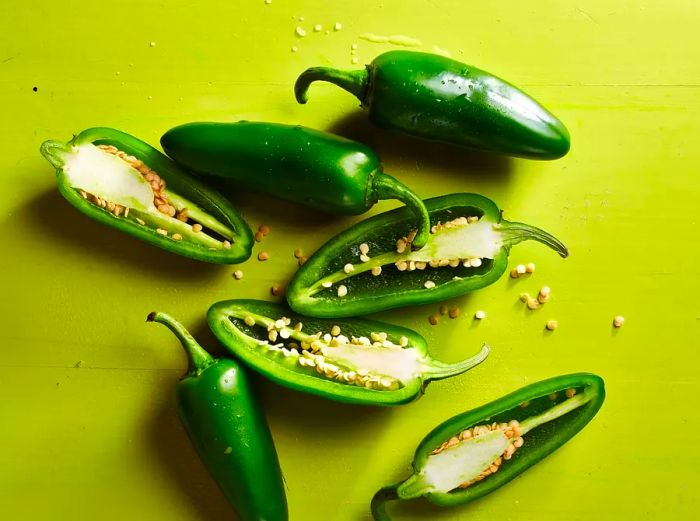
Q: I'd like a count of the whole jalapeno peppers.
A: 3